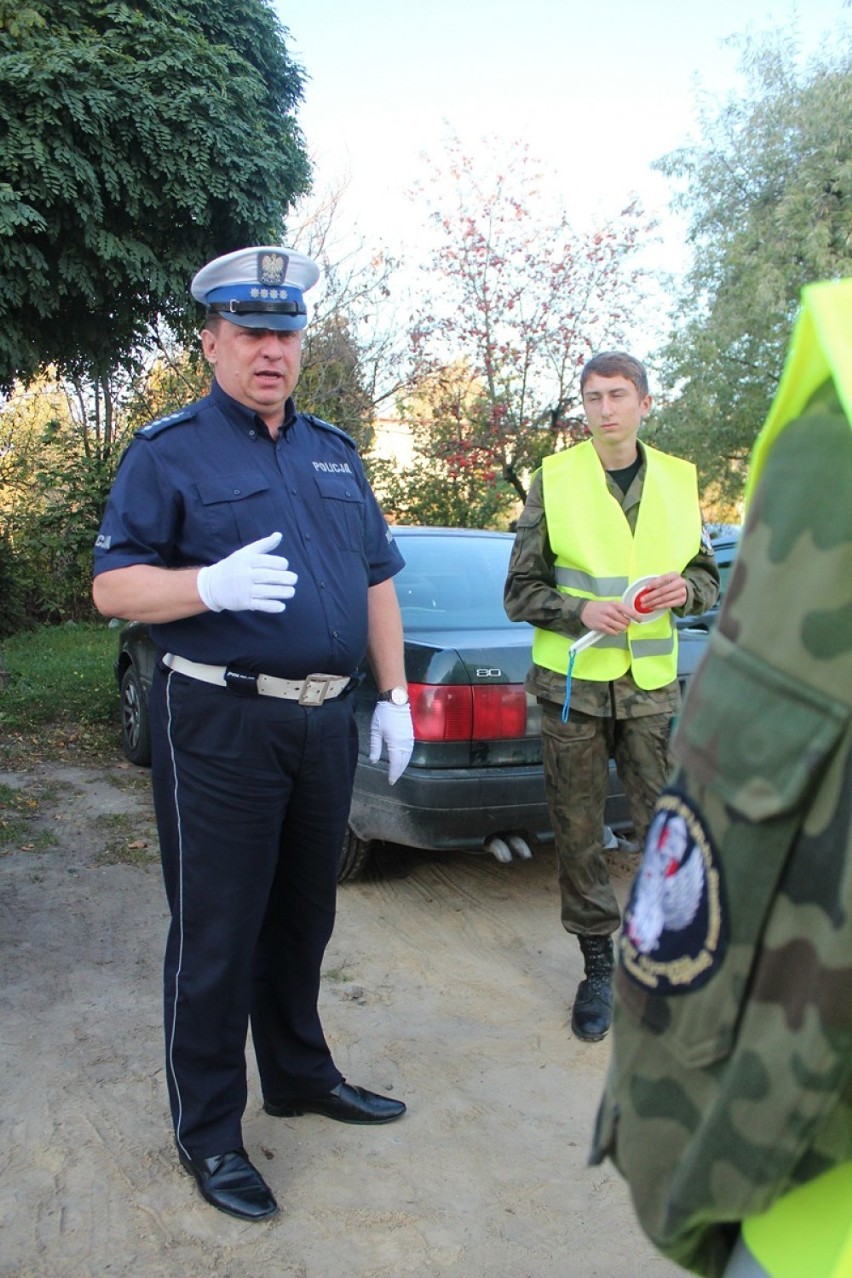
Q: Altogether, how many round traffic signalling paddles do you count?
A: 1